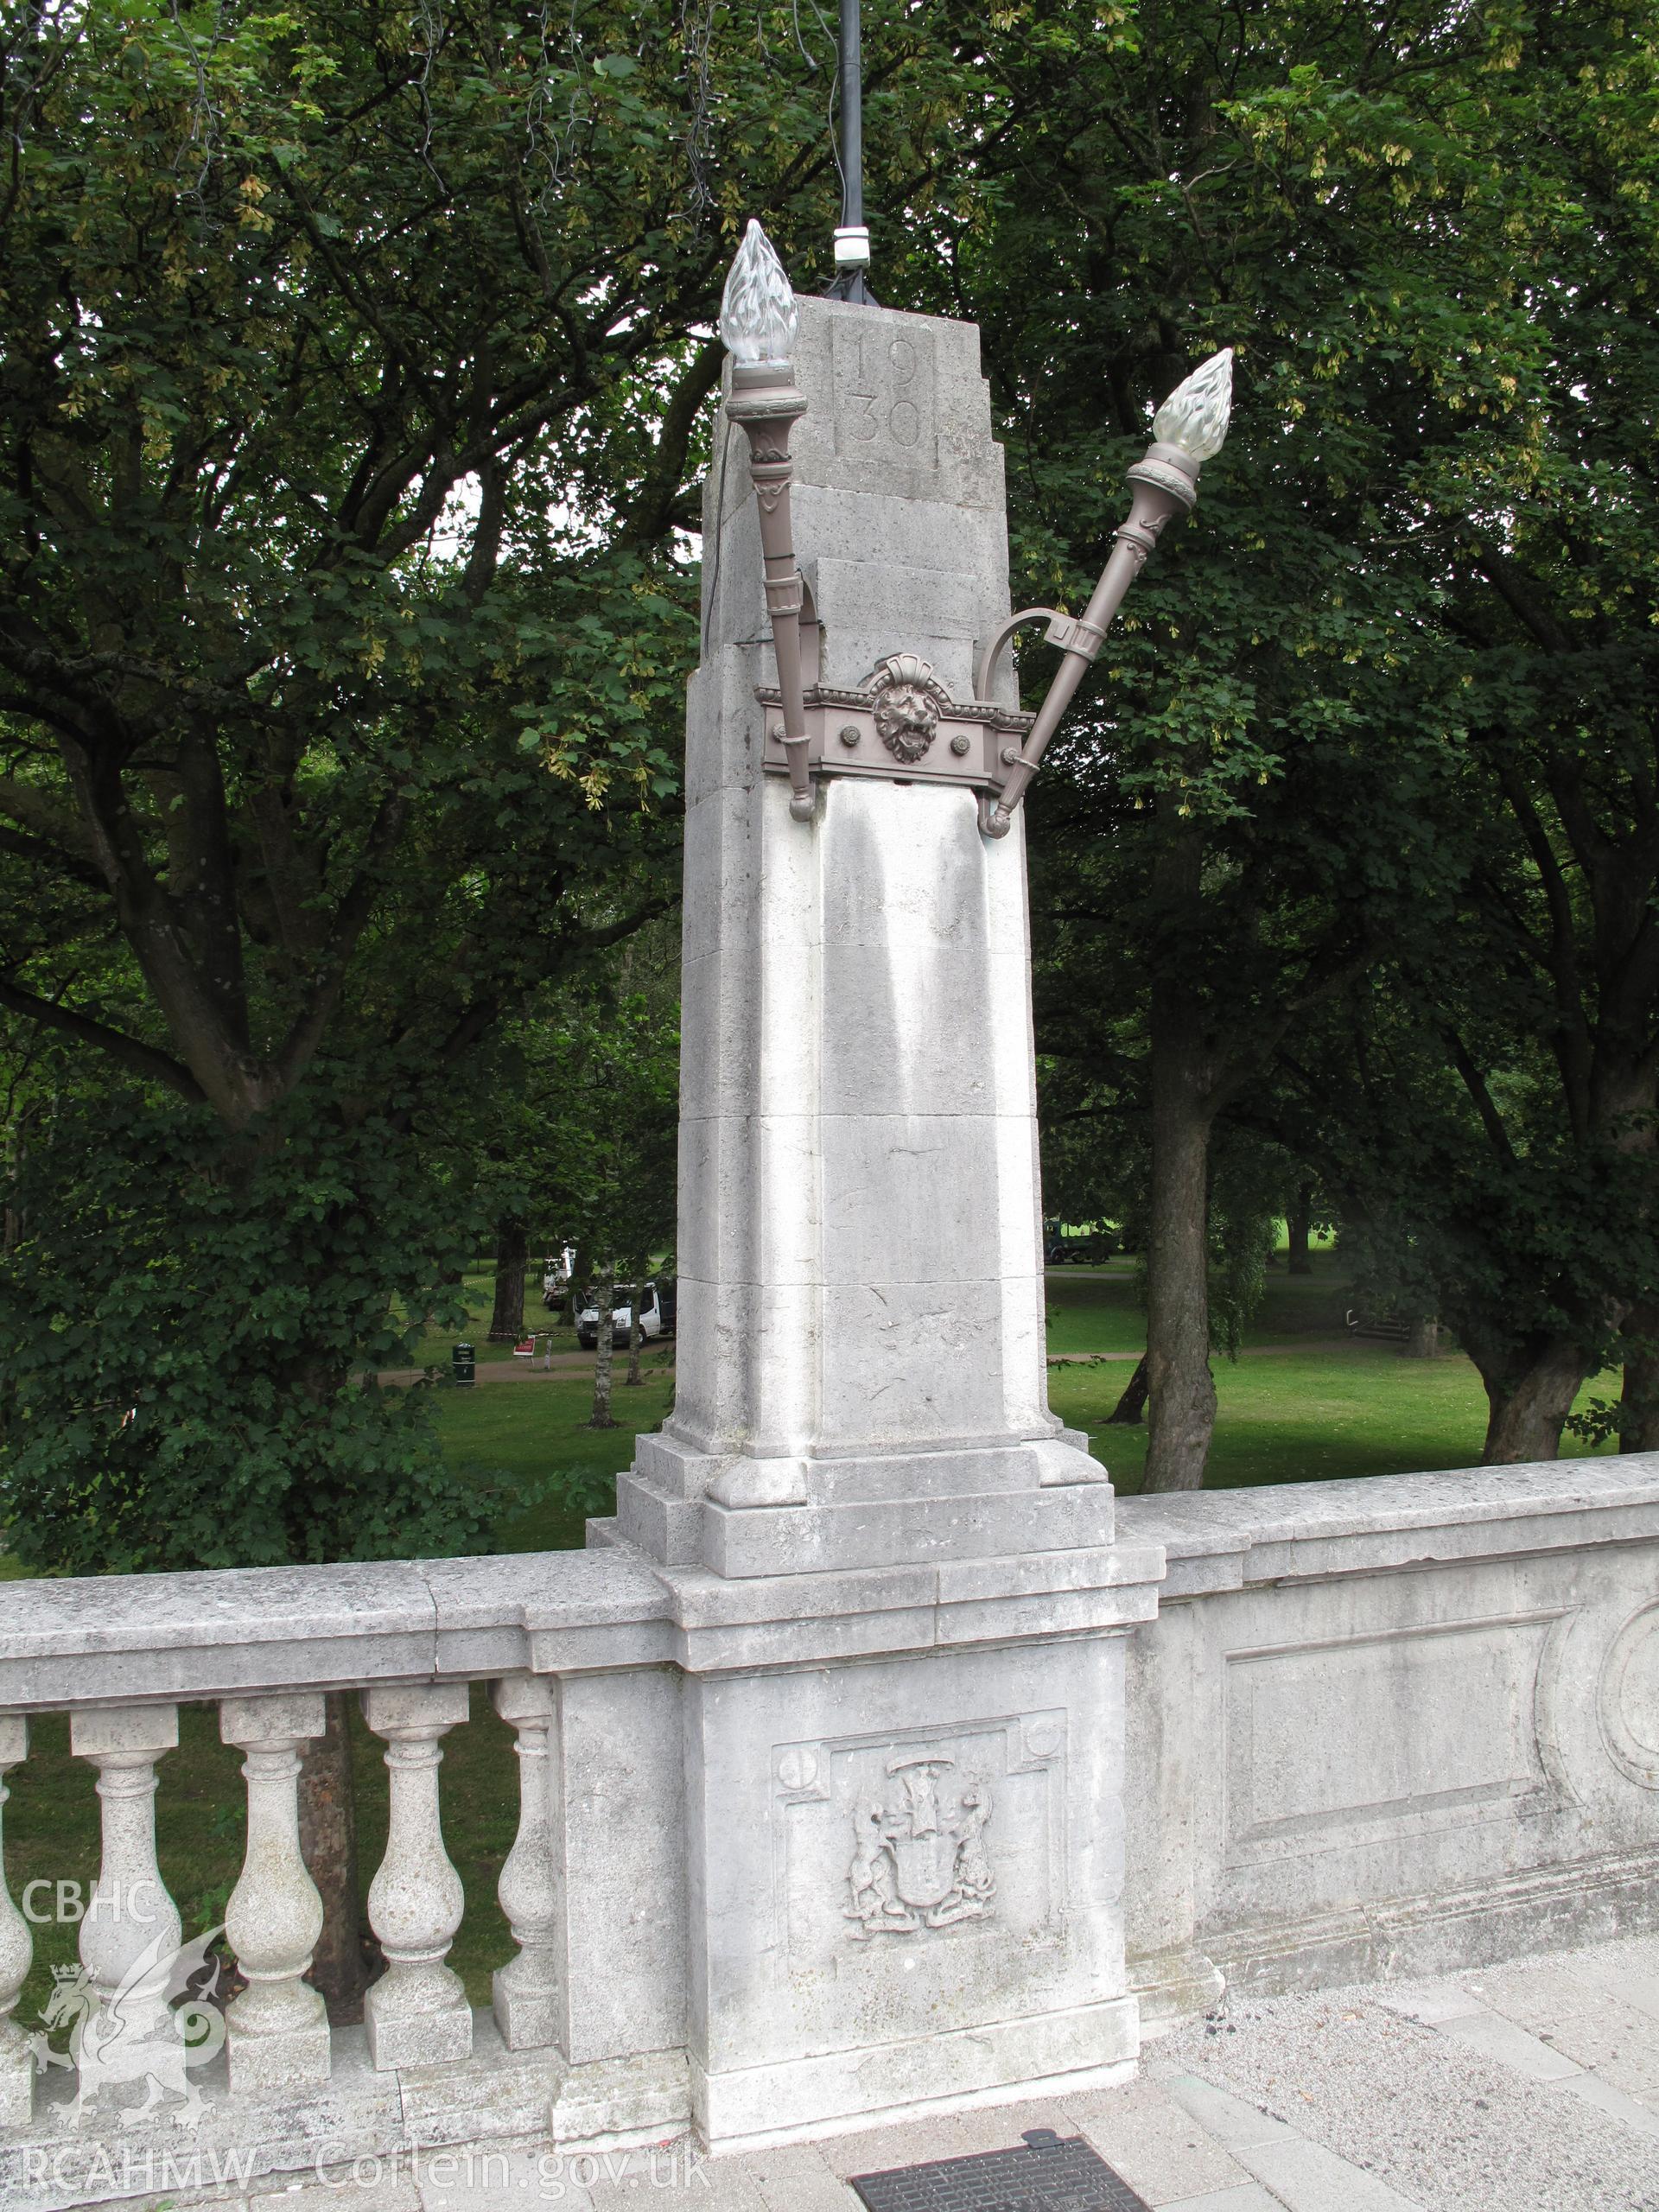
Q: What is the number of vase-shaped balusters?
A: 5